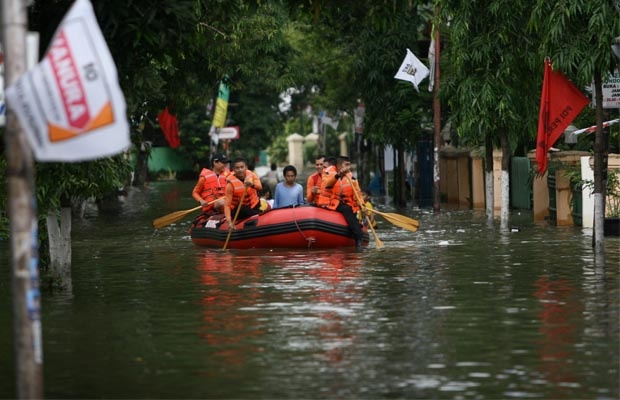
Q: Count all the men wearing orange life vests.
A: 5